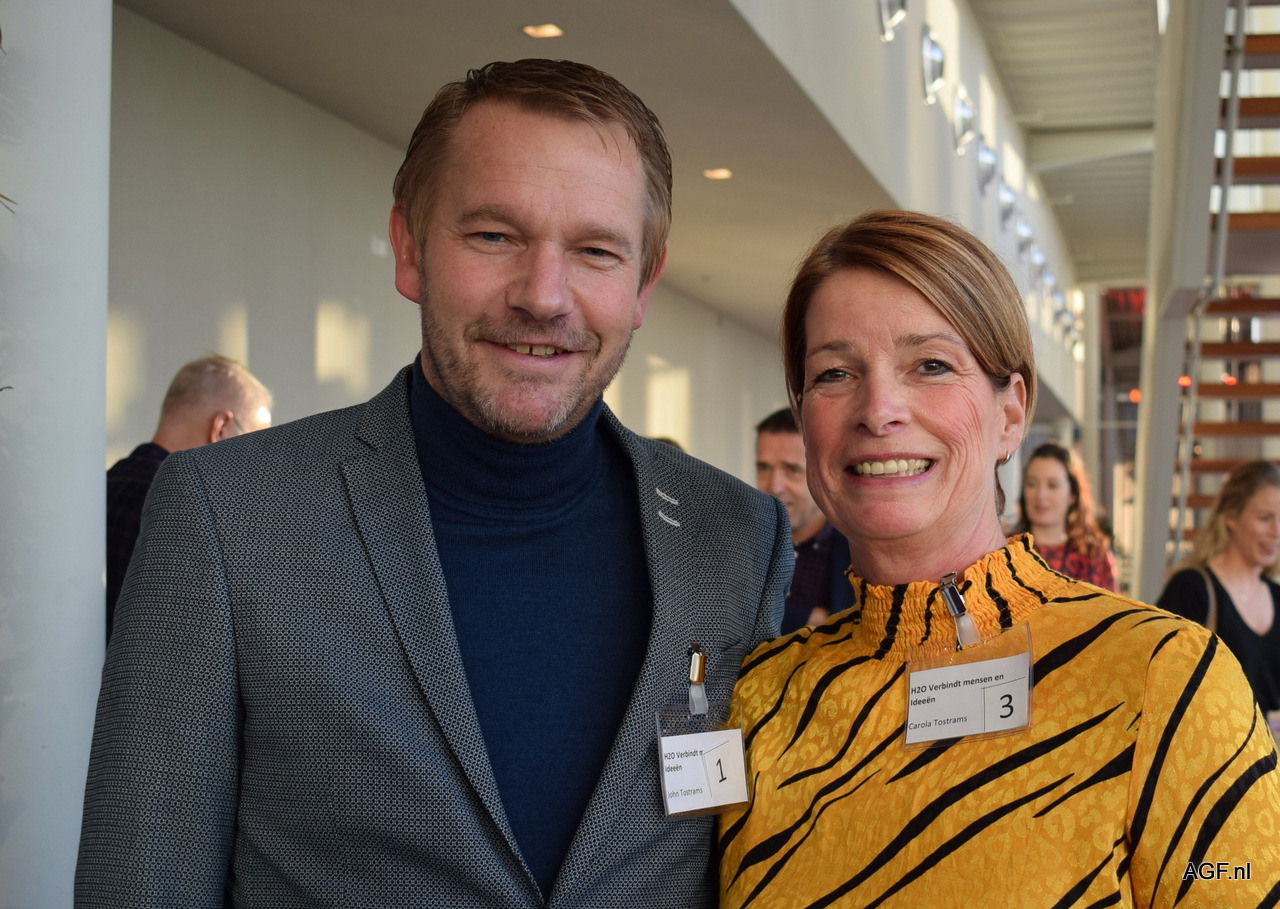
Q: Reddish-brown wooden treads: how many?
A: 11